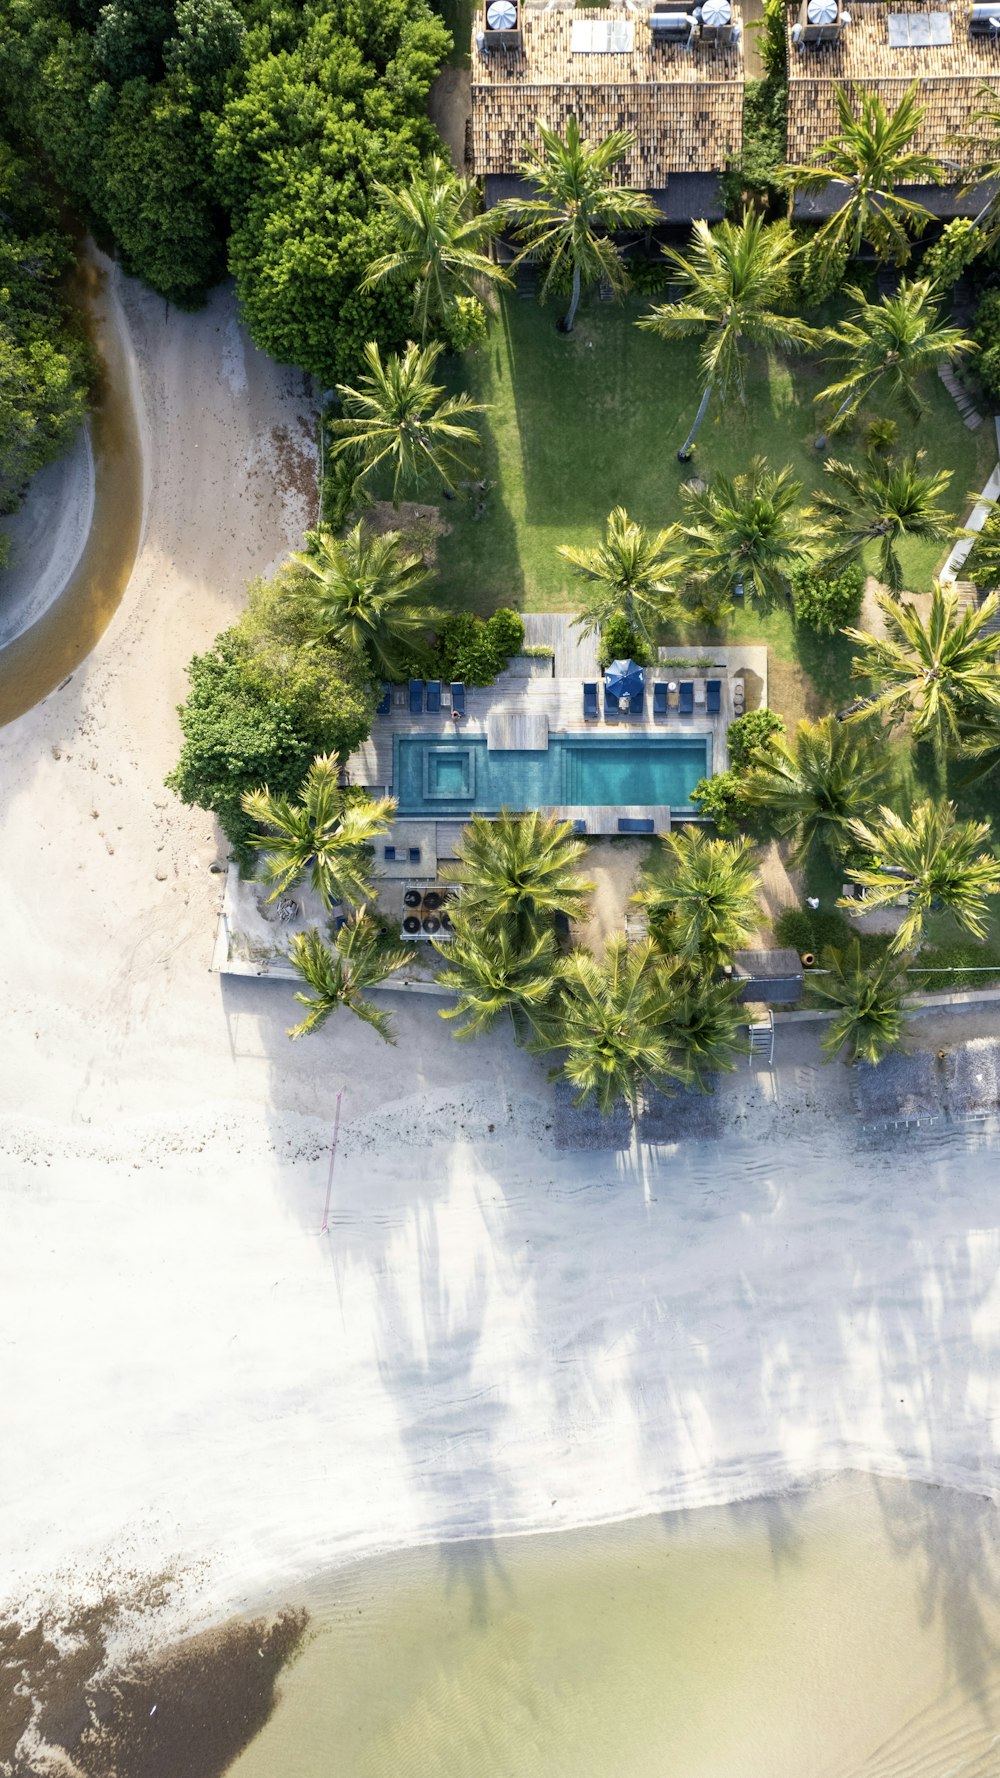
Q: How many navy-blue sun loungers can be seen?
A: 12